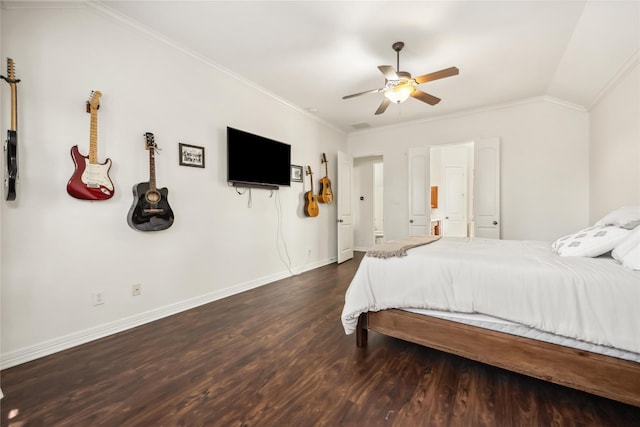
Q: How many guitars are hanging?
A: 5